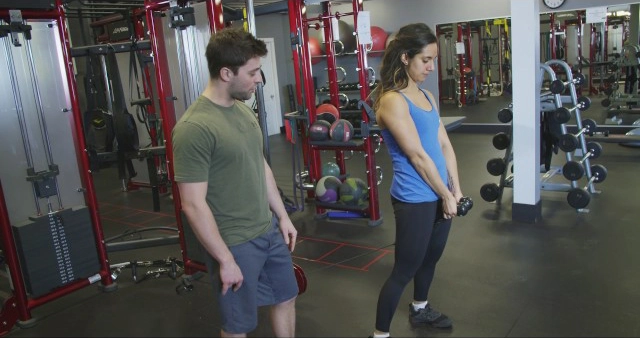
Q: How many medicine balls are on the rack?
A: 6